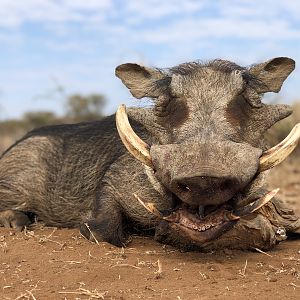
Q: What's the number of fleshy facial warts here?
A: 2